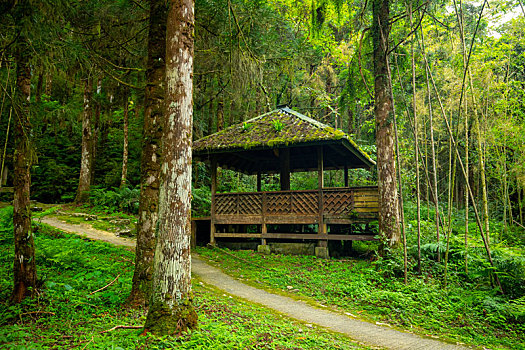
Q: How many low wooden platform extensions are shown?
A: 1